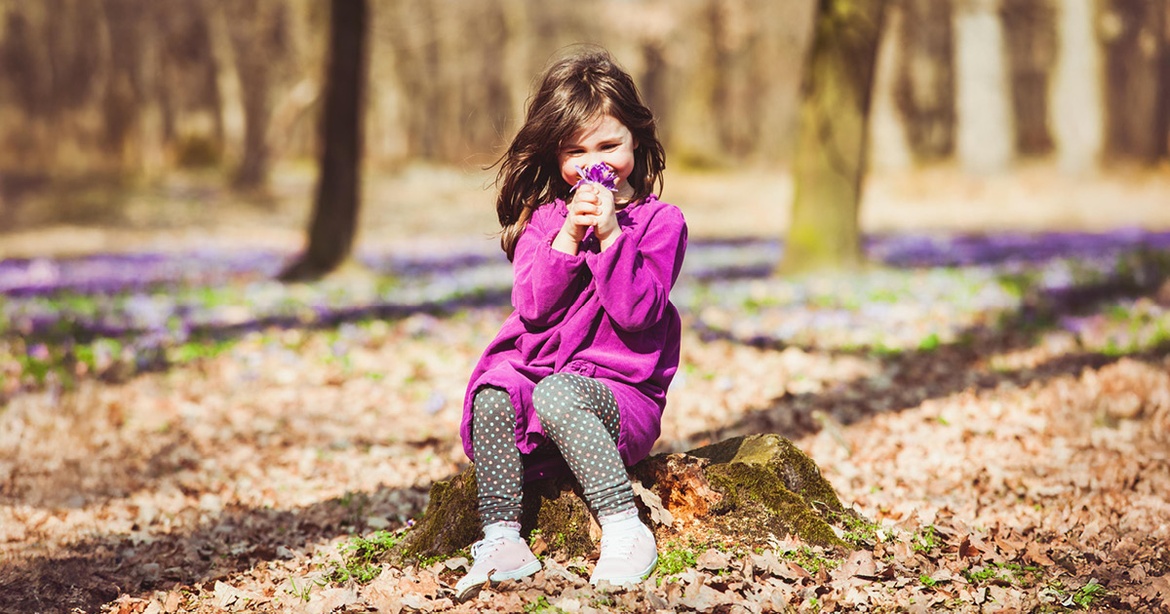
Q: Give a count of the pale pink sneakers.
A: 2